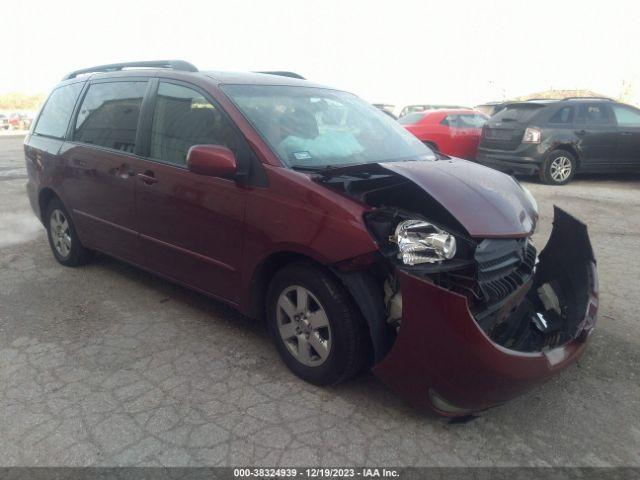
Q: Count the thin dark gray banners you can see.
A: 1